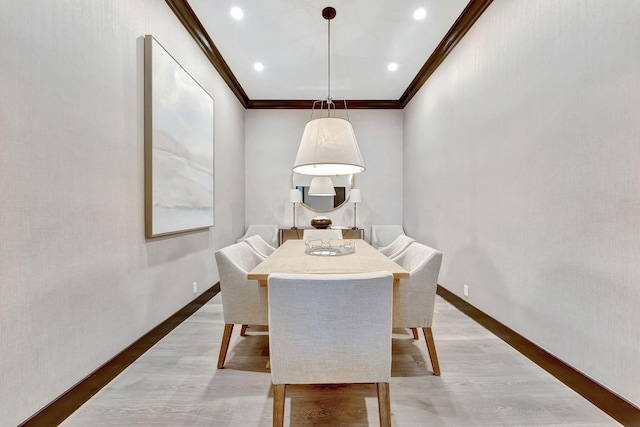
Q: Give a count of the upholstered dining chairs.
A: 8